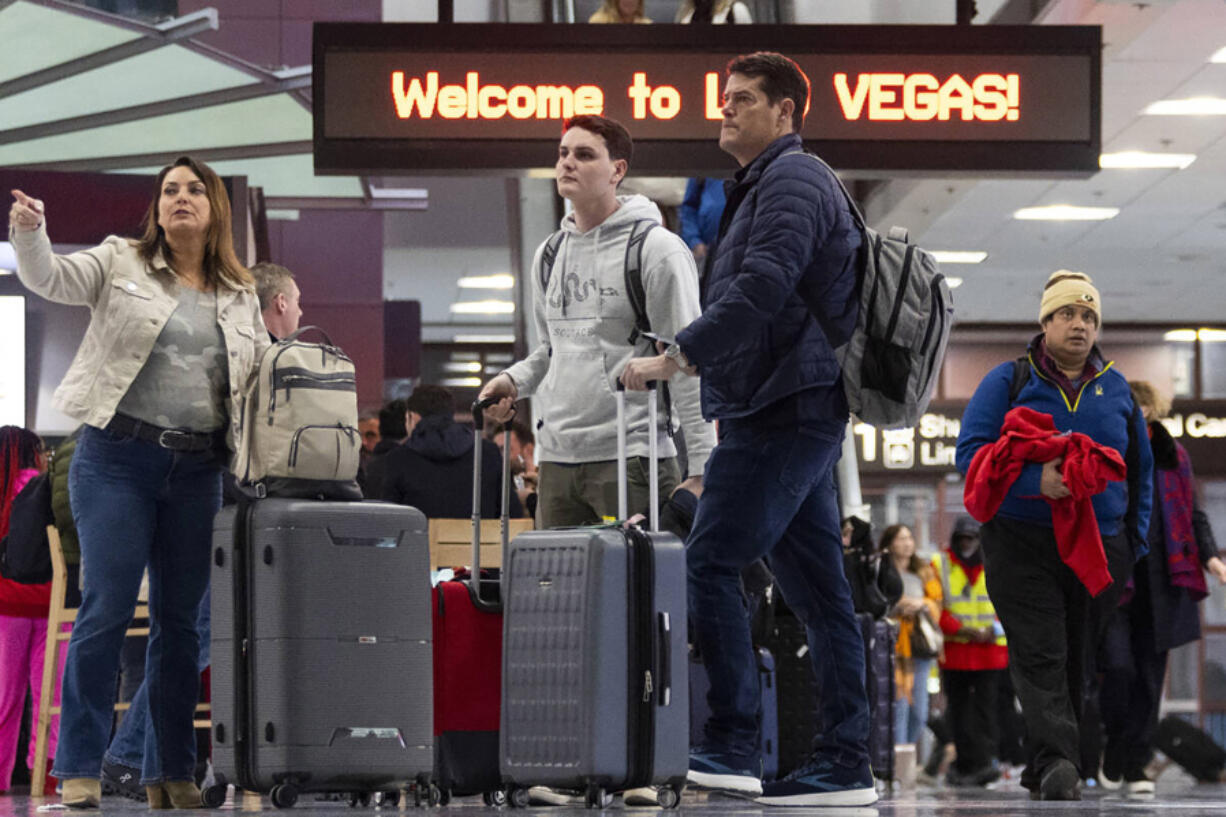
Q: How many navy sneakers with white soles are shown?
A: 2